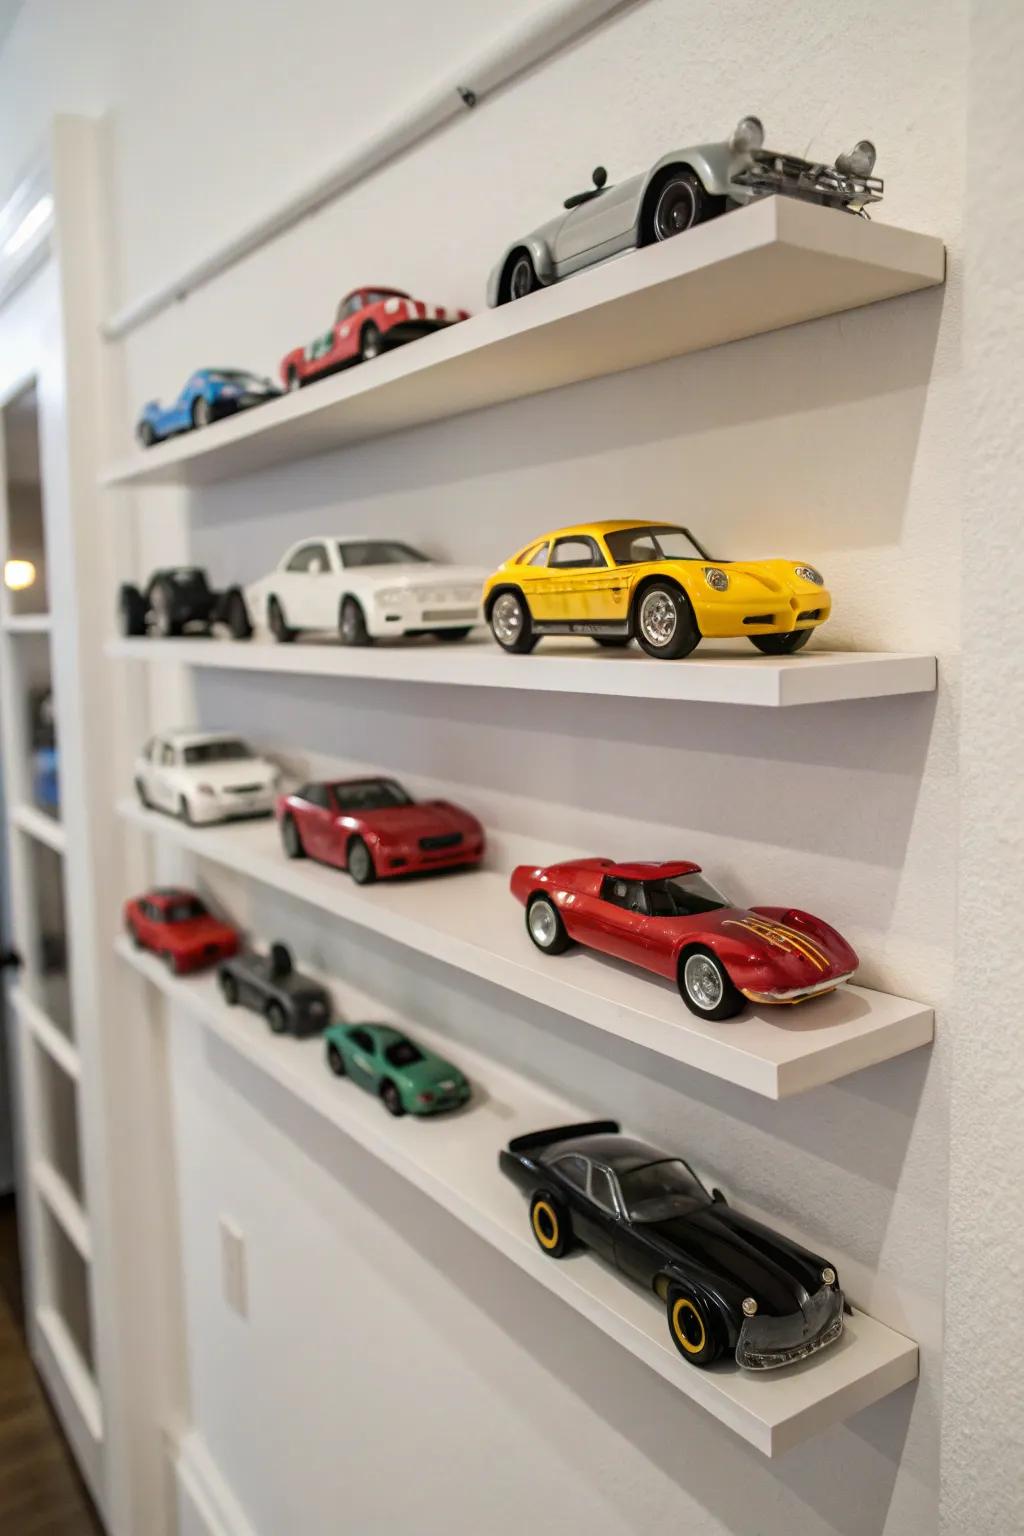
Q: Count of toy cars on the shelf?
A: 13